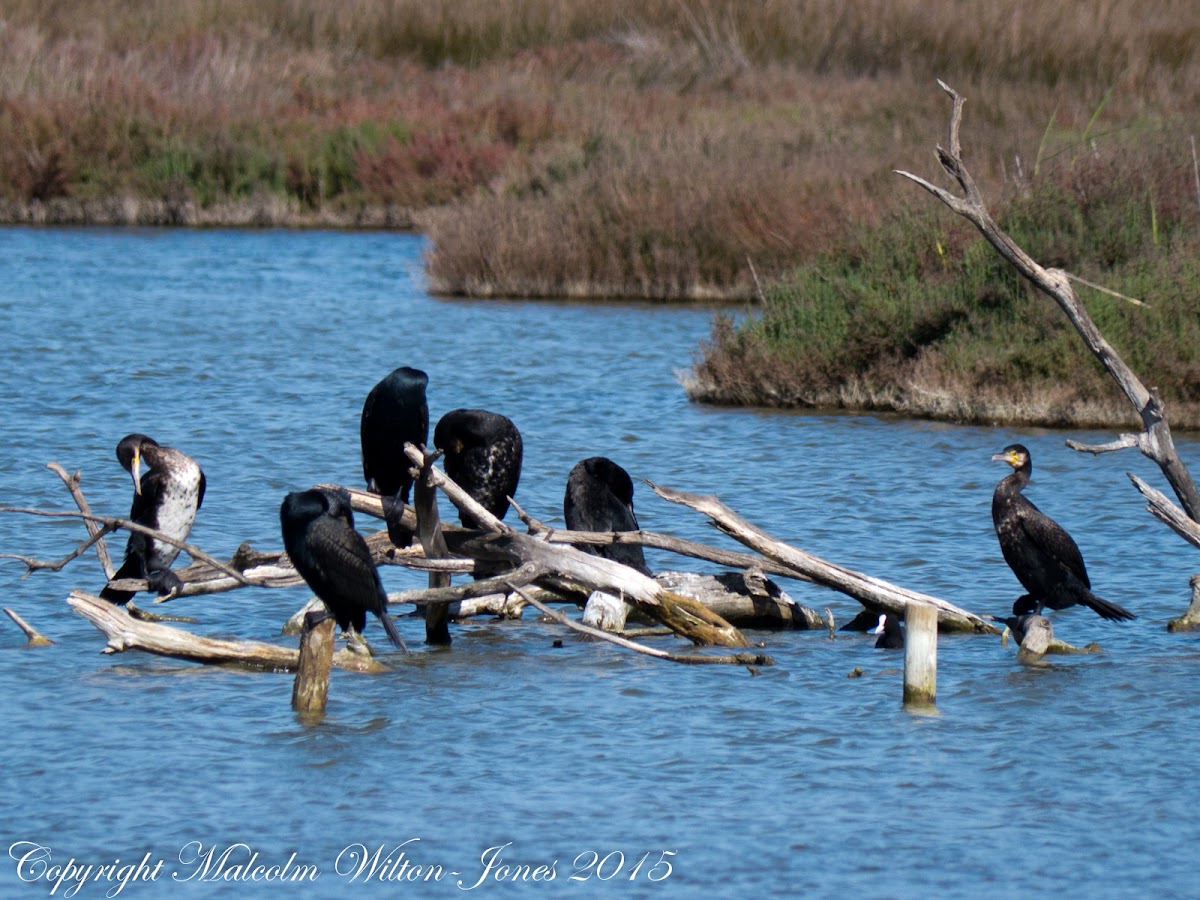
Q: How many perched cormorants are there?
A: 6